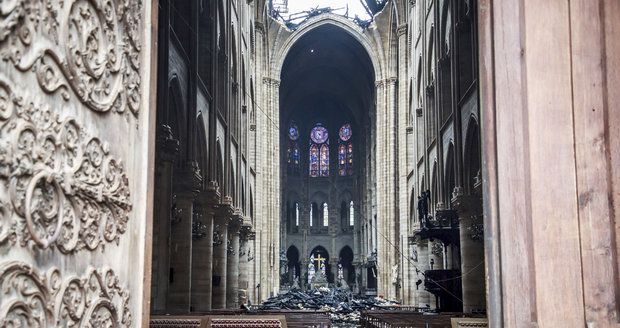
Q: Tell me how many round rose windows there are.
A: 3